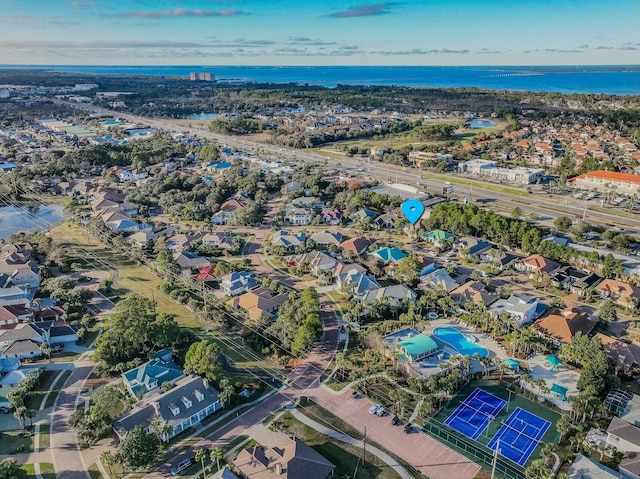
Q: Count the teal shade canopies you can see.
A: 3